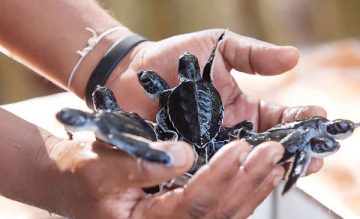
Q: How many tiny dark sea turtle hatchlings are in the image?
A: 6